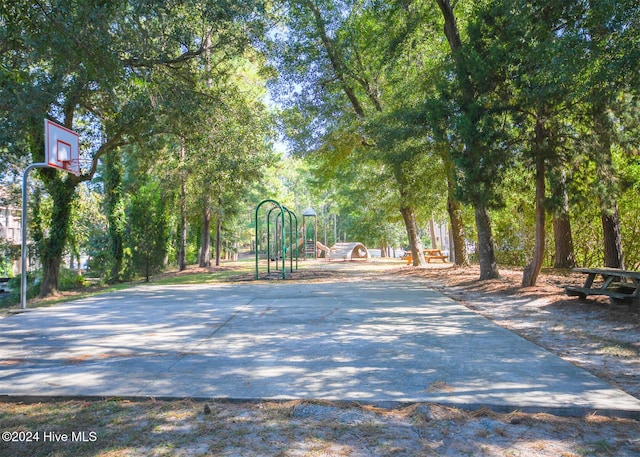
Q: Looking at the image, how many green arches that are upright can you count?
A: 3